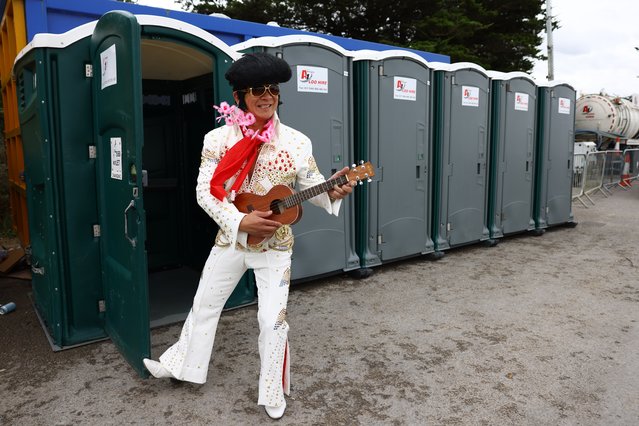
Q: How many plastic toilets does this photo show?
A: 6